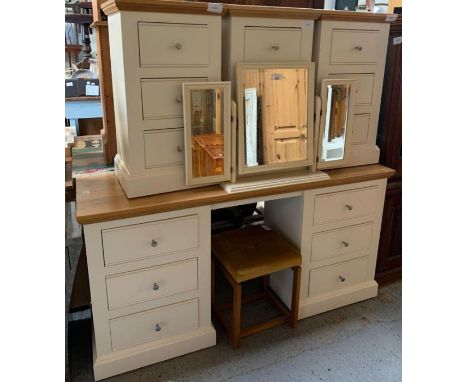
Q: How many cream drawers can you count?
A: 13